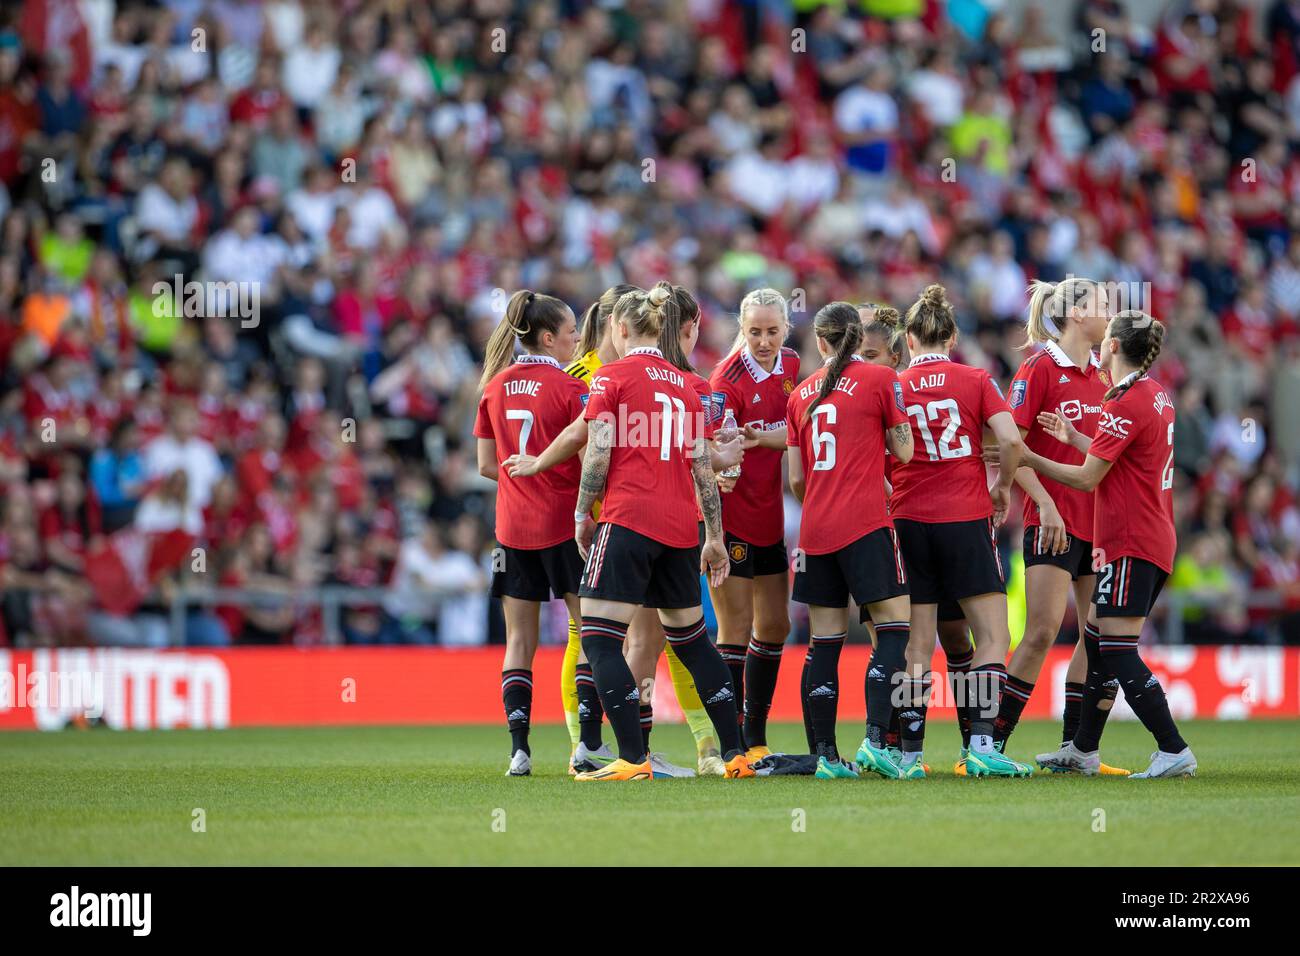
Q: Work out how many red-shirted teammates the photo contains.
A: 9